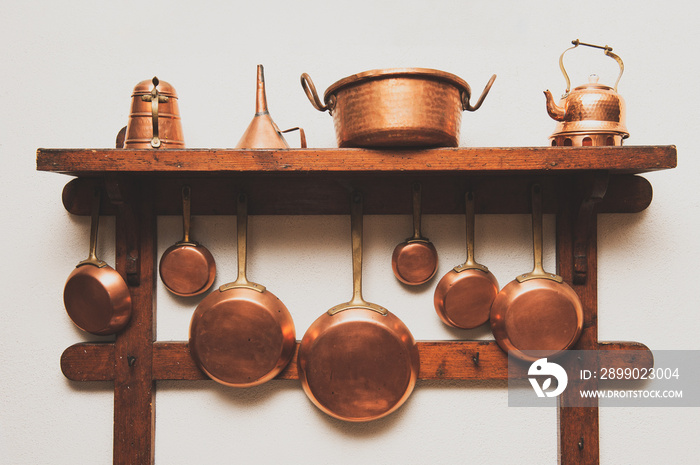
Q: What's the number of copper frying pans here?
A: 7